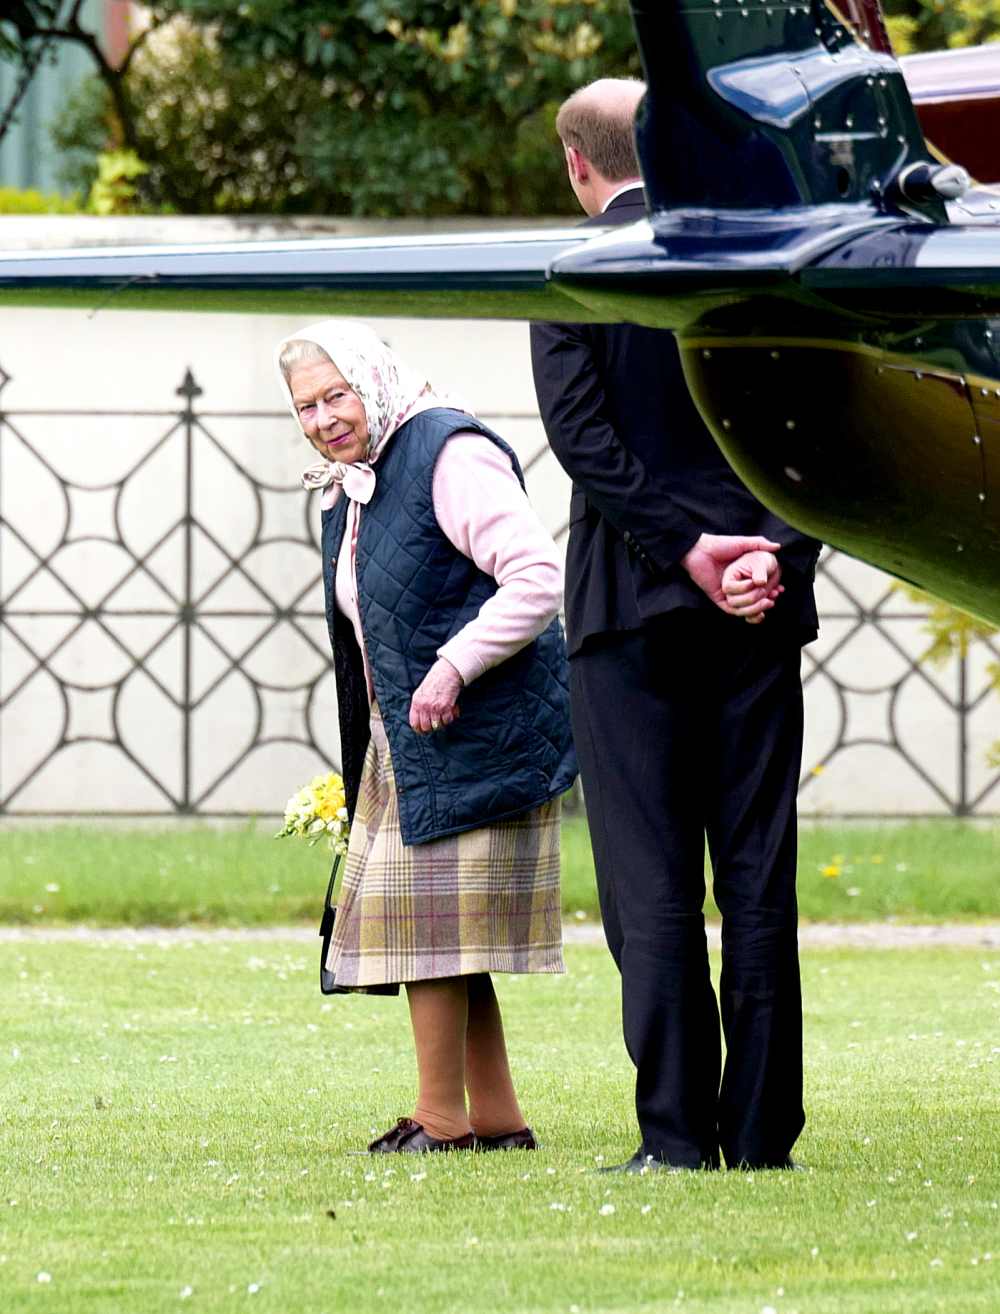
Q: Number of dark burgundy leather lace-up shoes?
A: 2